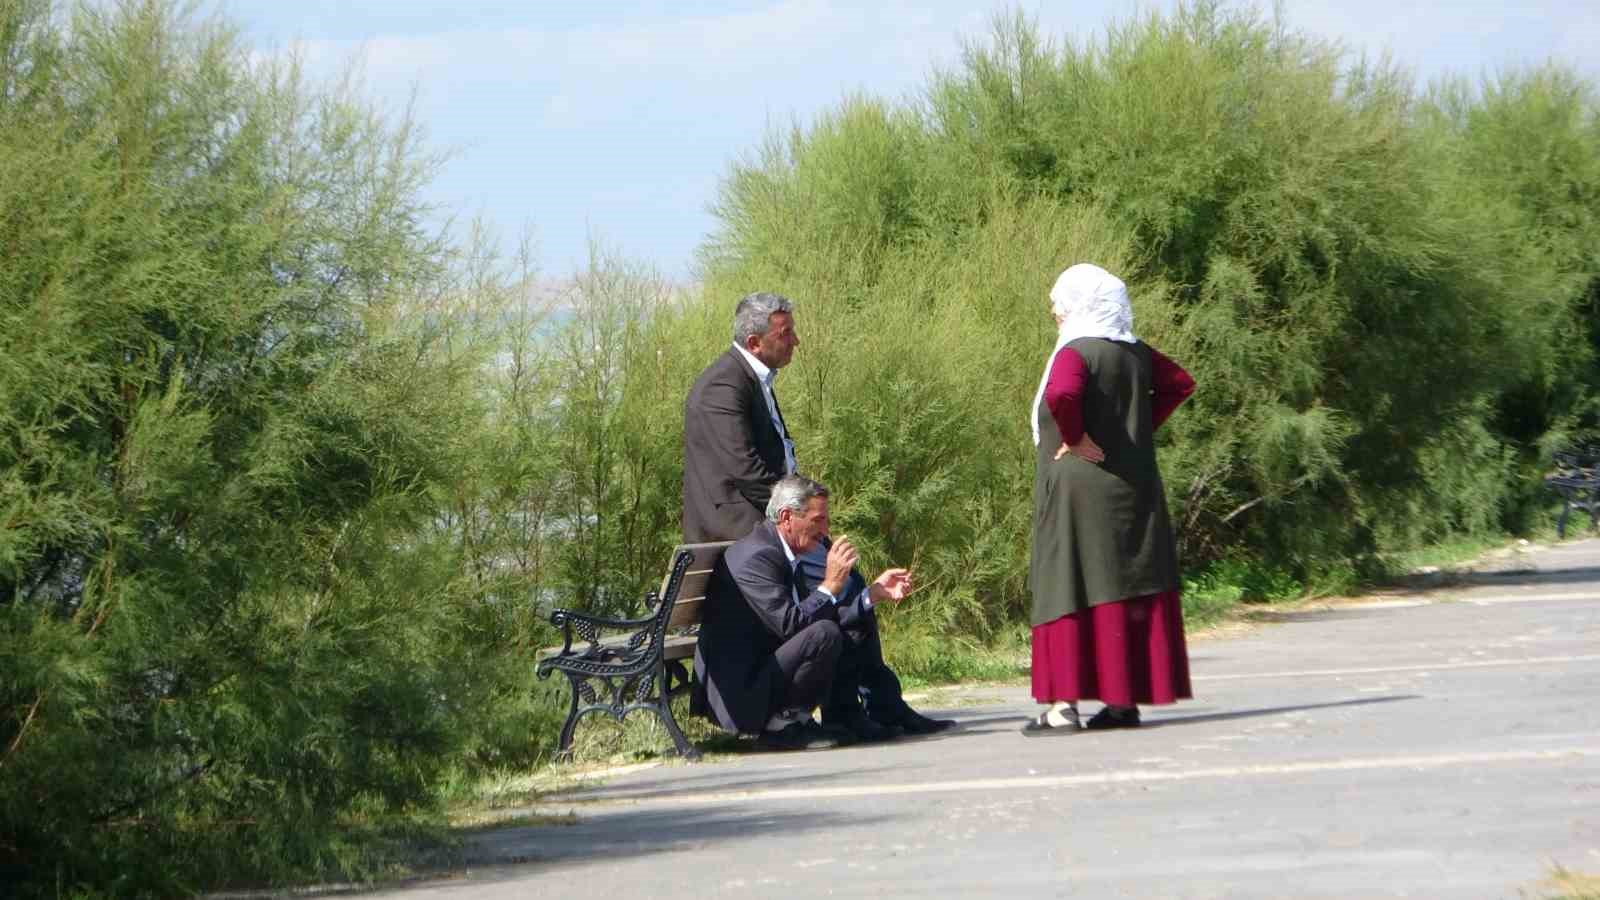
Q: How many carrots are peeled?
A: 0